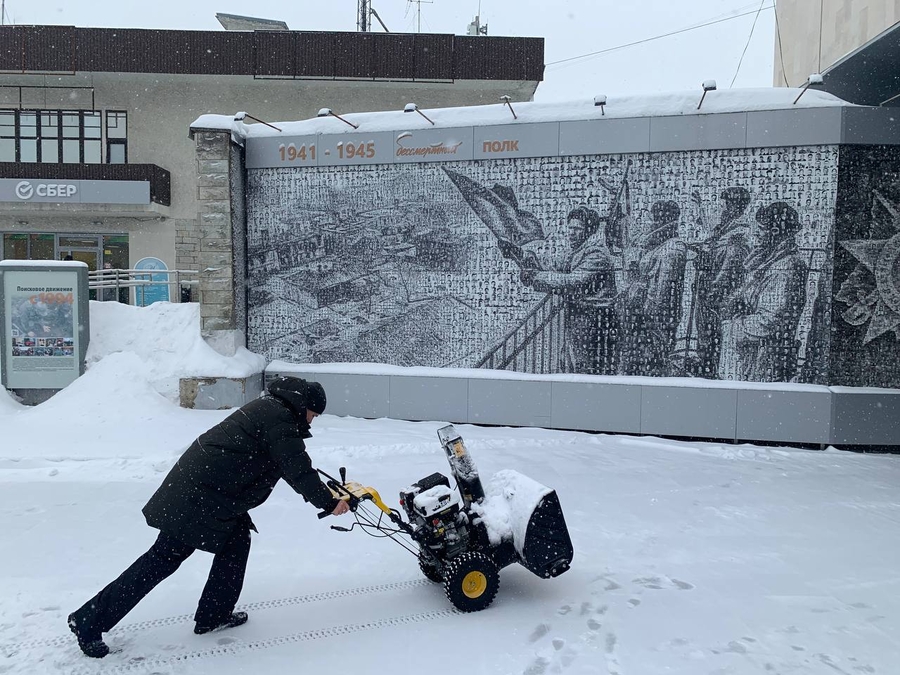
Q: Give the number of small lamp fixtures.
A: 7